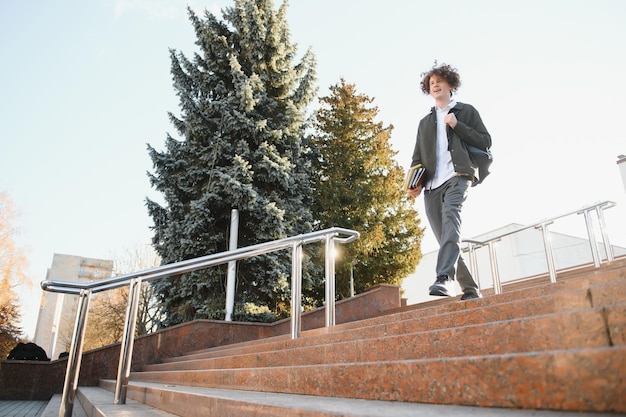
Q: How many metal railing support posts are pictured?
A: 9